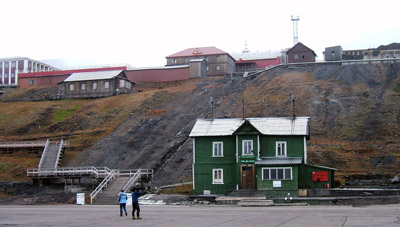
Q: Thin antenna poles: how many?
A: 4